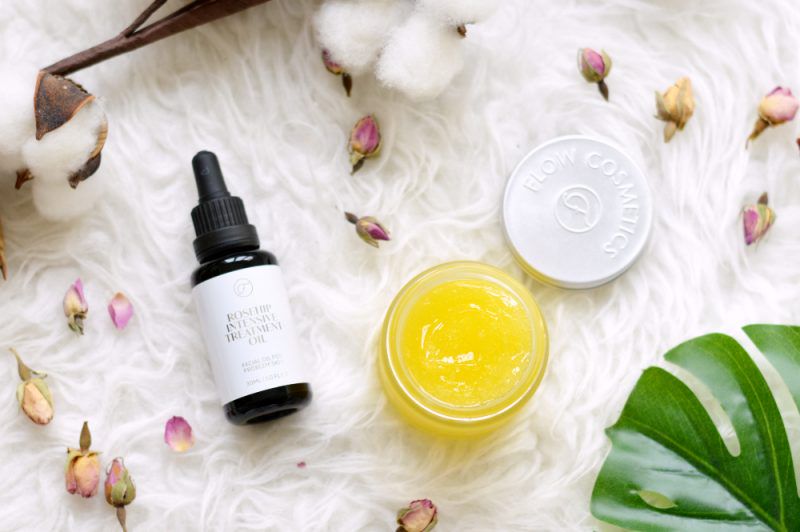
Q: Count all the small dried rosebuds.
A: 12